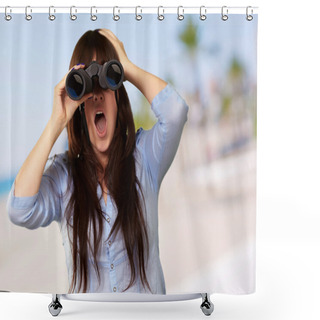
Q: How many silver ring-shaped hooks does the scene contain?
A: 12